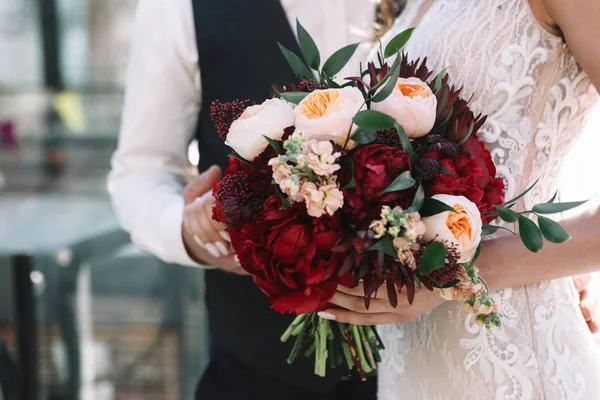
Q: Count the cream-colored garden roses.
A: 4